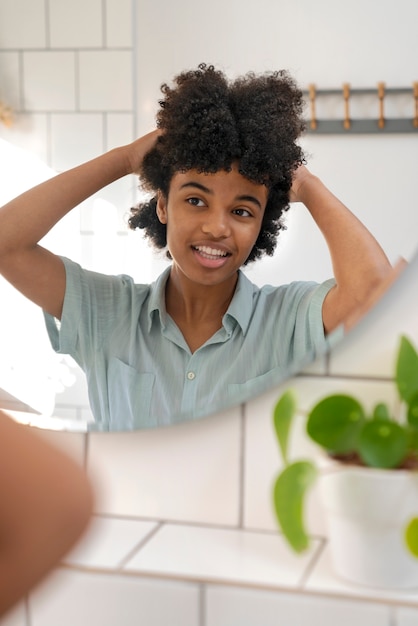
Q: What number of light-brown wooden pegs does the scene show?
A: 4